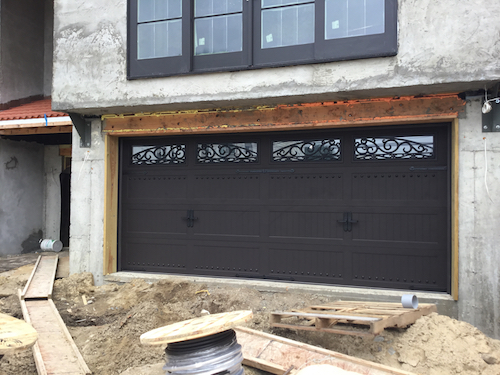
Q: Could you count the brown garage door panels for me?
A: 12